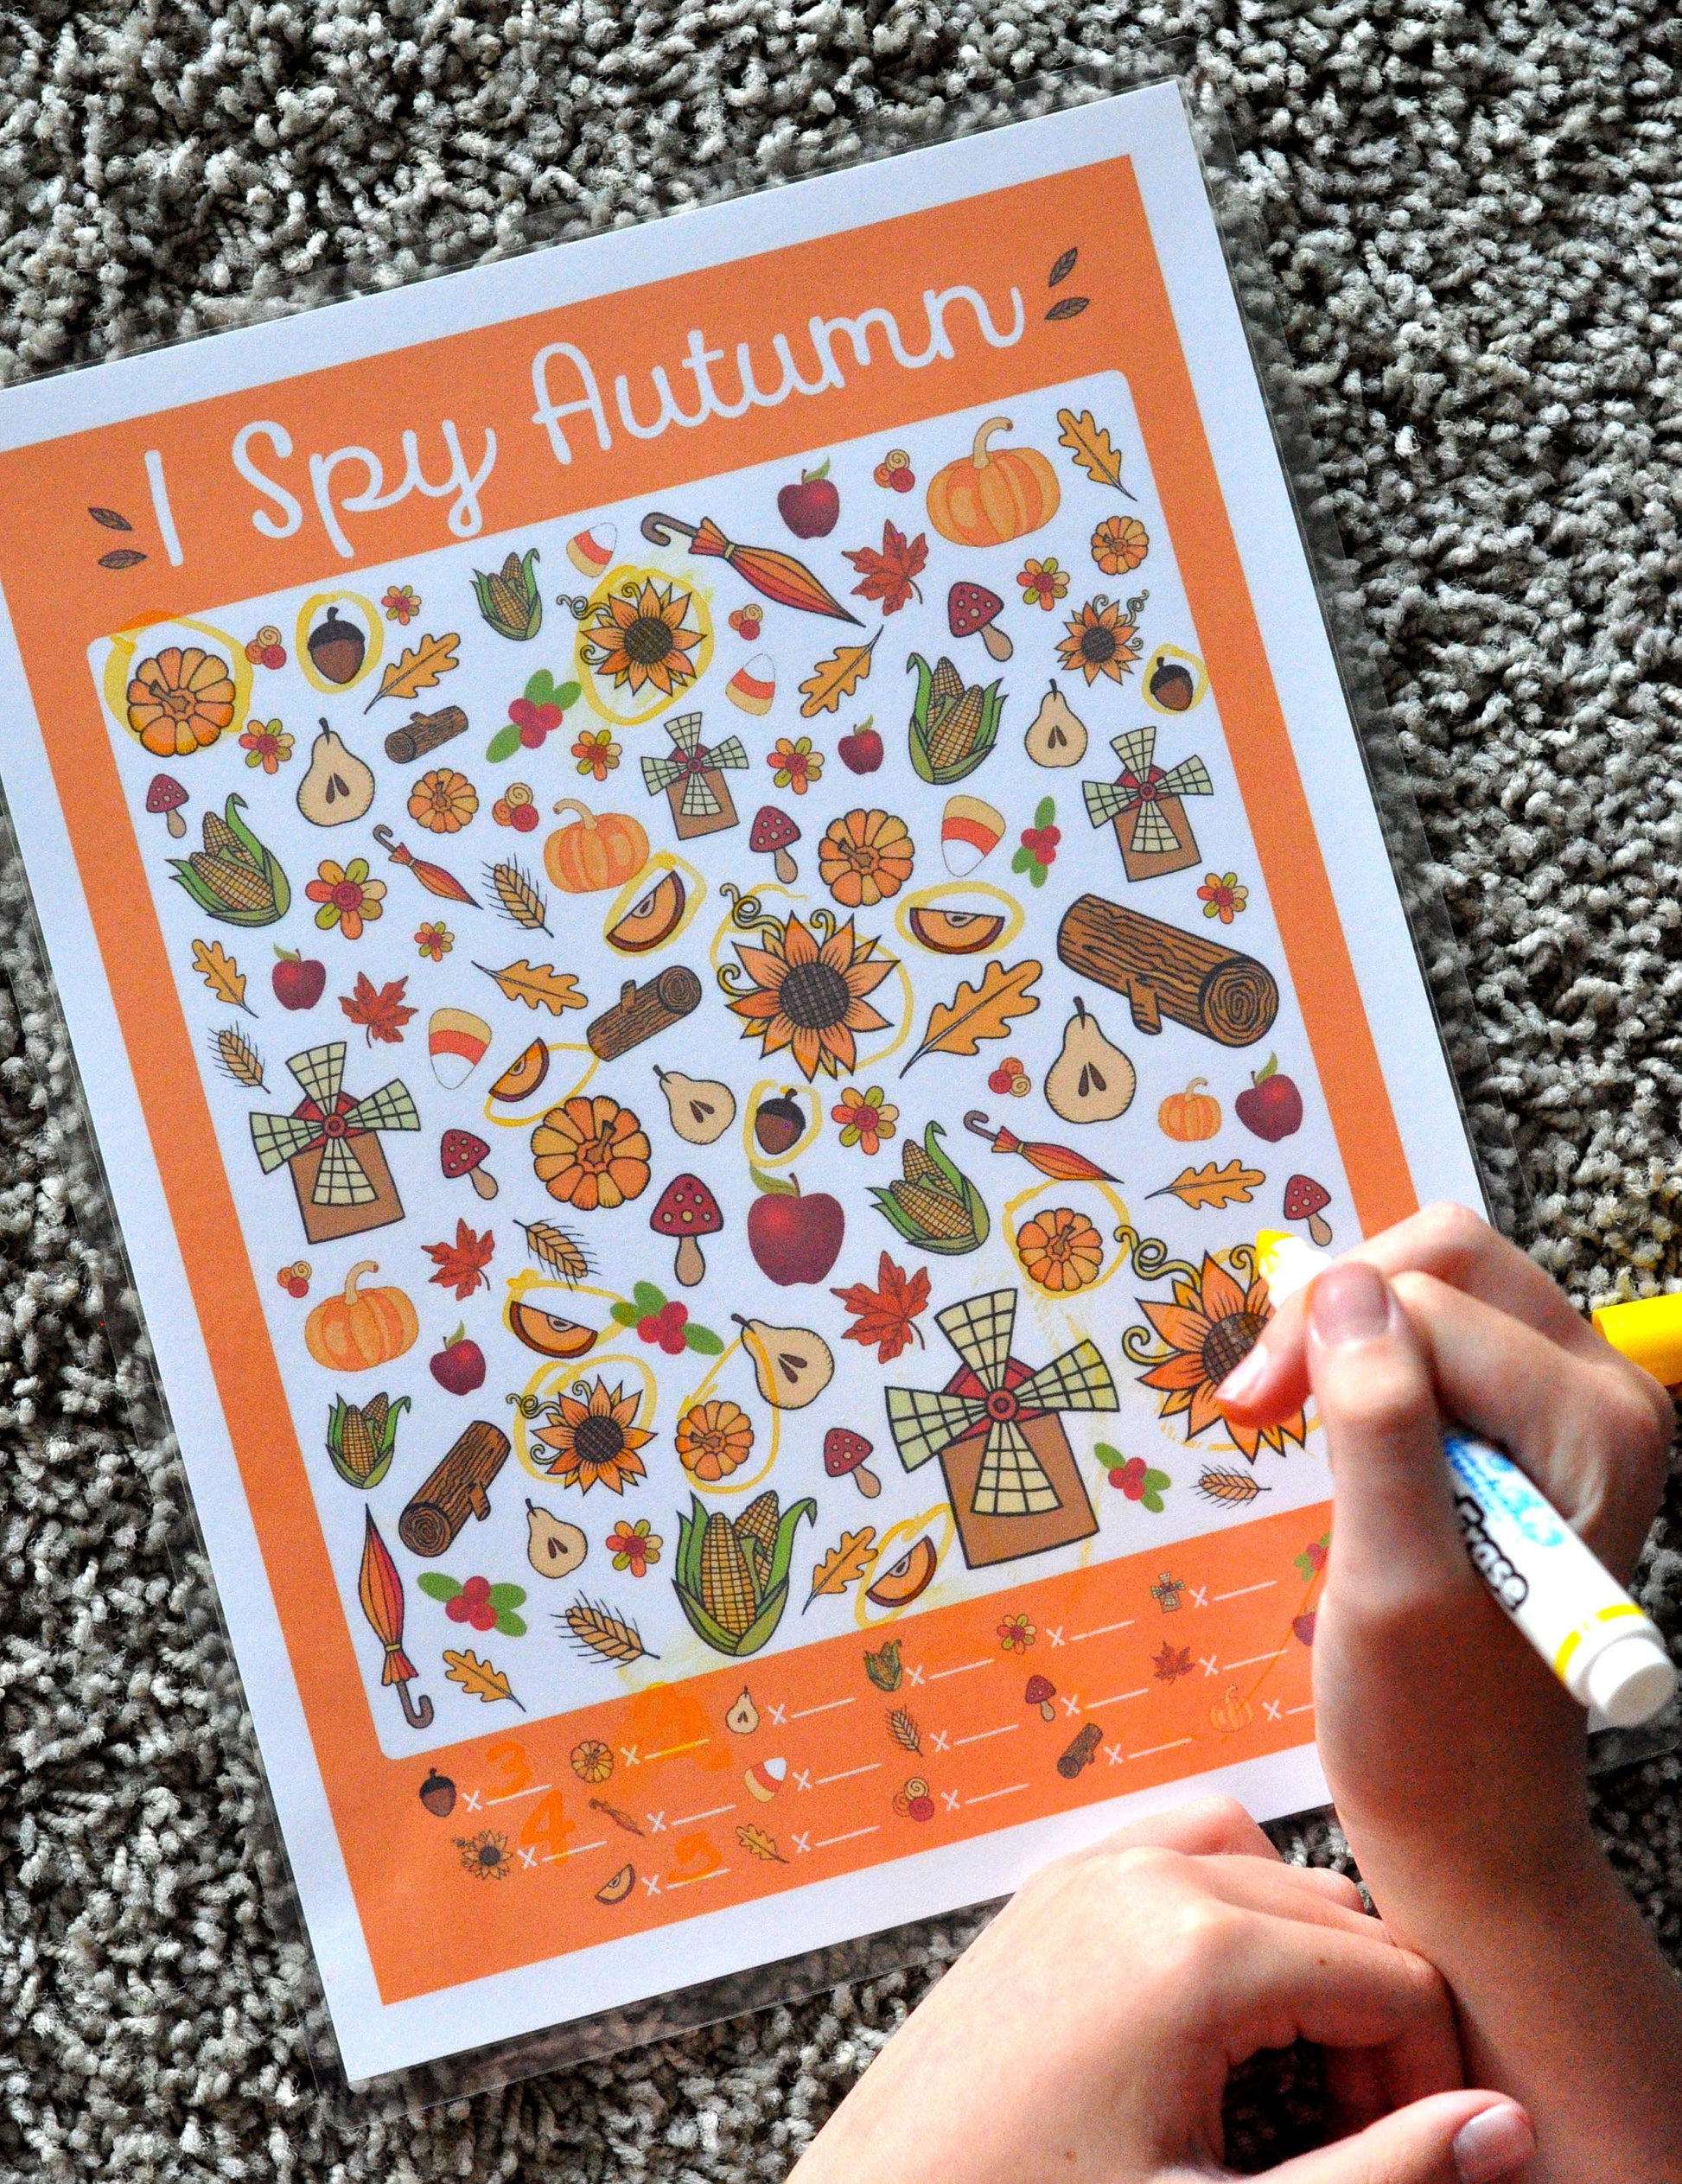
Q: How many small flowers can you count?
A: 10